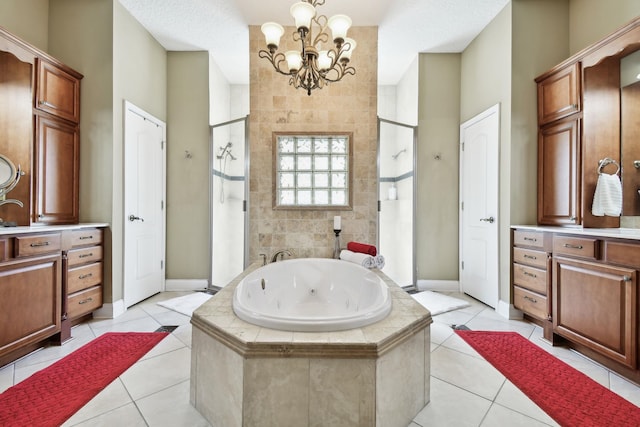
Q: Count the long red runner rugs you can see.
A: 2